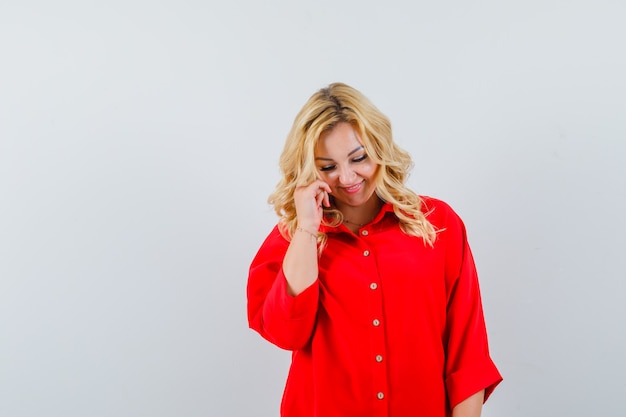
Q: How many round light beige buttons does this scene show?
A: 6